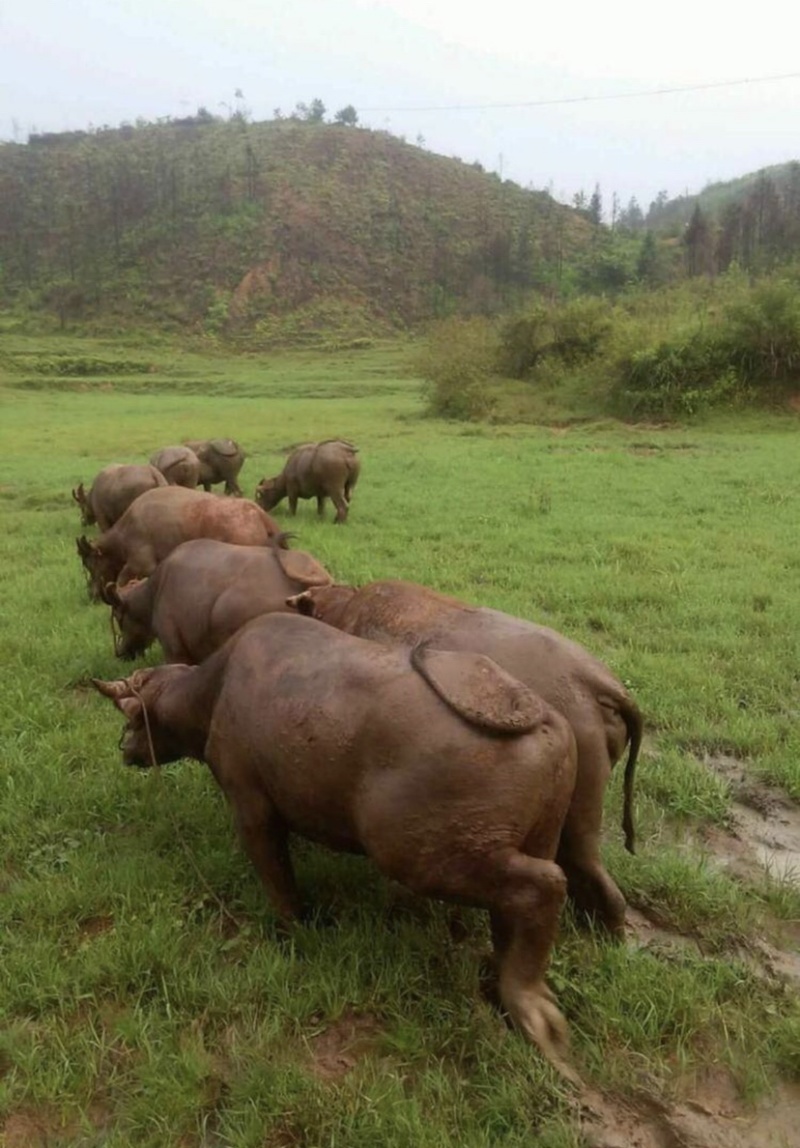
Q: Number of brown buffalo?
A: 8